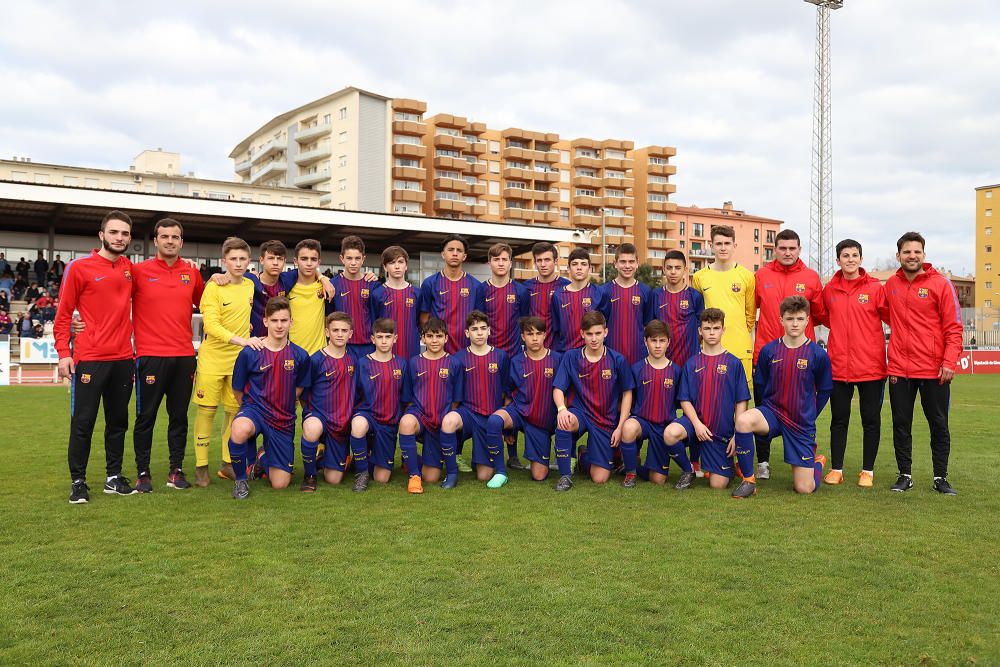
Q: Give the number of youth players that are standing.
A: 12